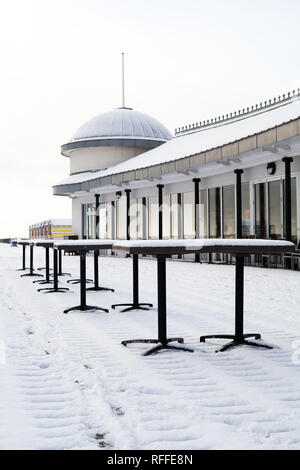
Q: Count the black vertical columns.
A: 6